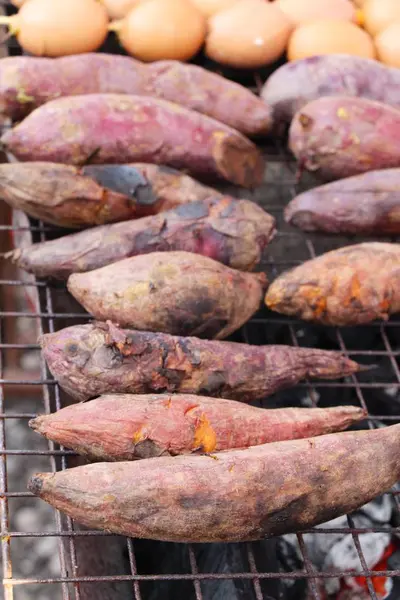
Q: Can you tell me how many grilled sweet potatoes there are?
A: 12